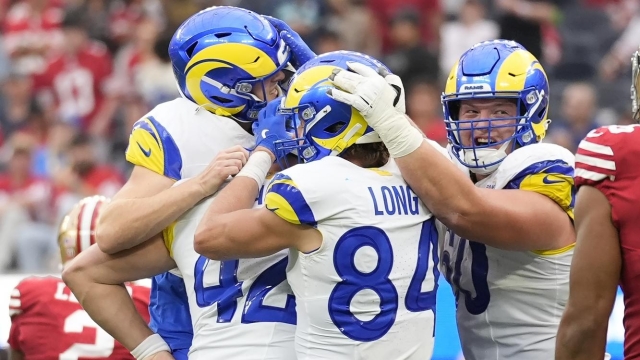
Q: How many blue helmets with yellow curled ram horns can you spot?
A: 3